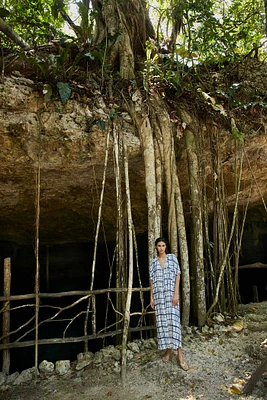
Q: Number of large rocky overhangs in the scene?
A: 1